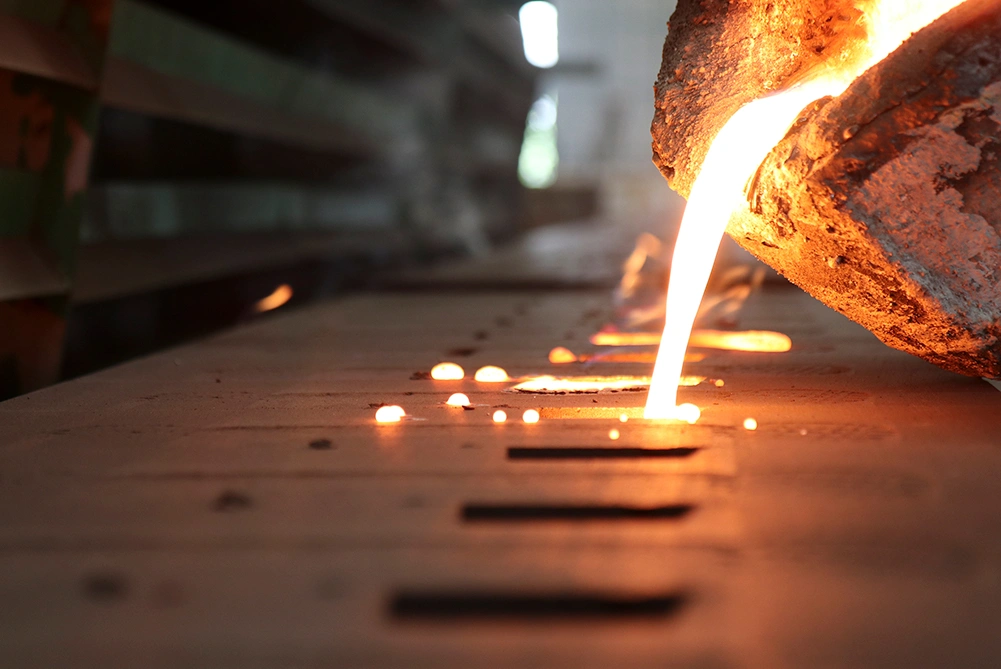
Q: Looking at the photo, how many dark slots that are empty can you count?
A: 3